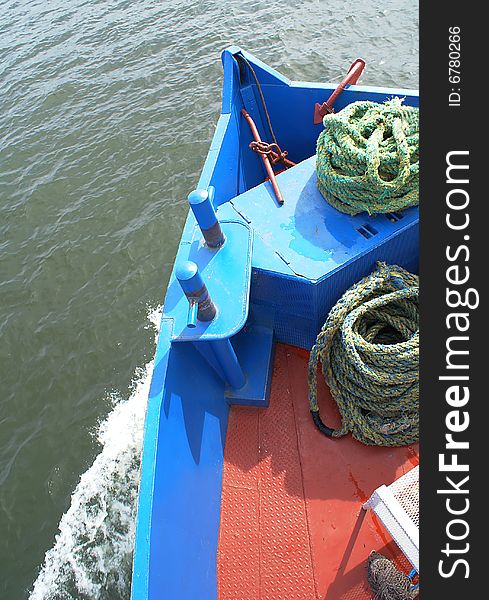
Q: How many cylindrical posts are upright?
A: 2